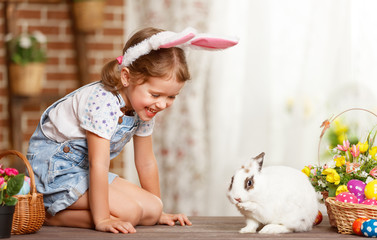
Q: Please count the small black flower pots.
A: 1